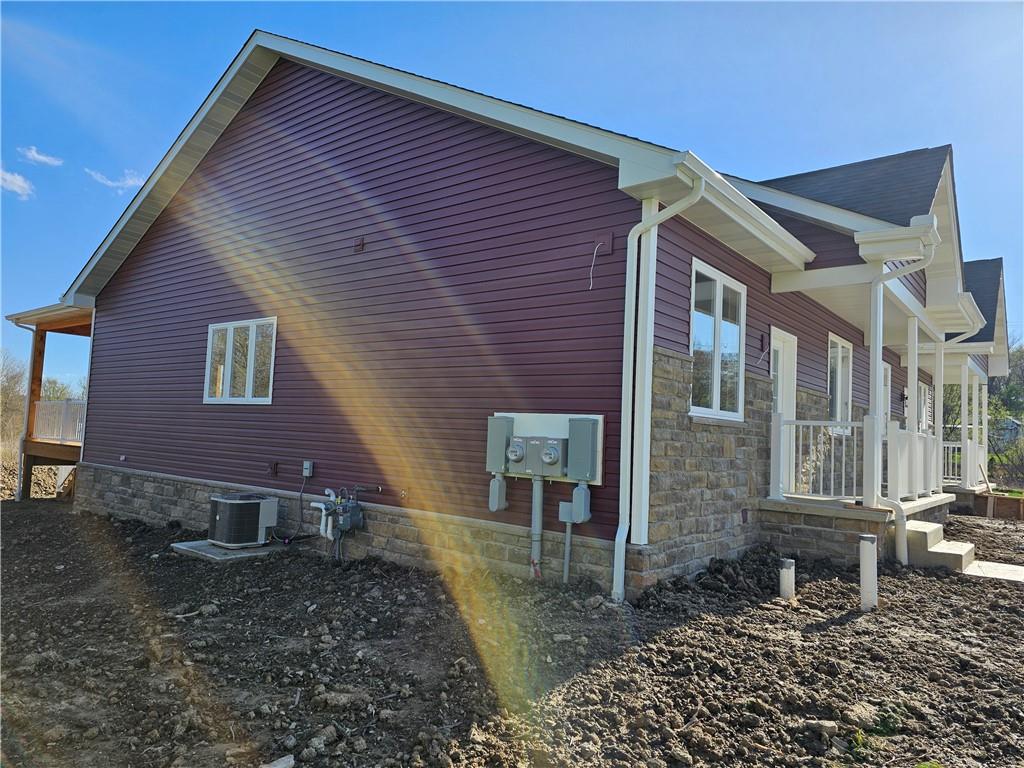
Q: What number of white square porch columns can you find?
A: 6